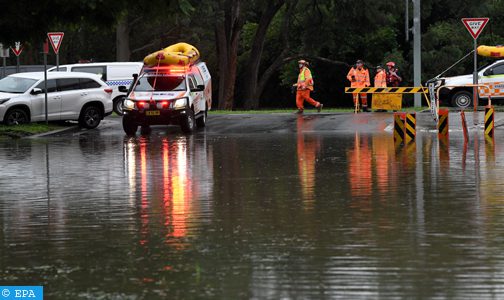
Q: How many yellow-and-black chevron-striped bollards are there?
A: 4